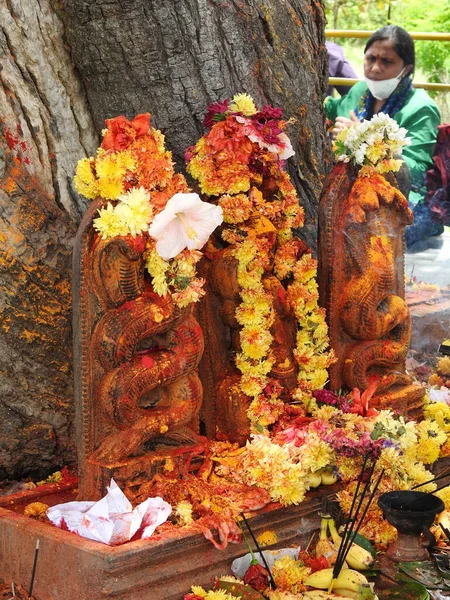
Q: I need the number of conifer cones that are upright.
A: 0